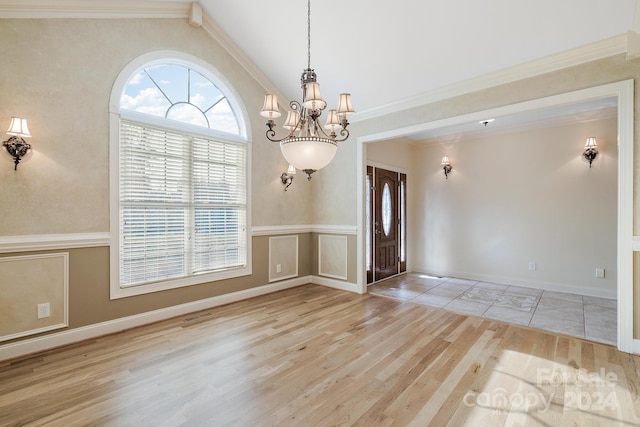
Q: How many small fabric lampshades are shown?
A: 9